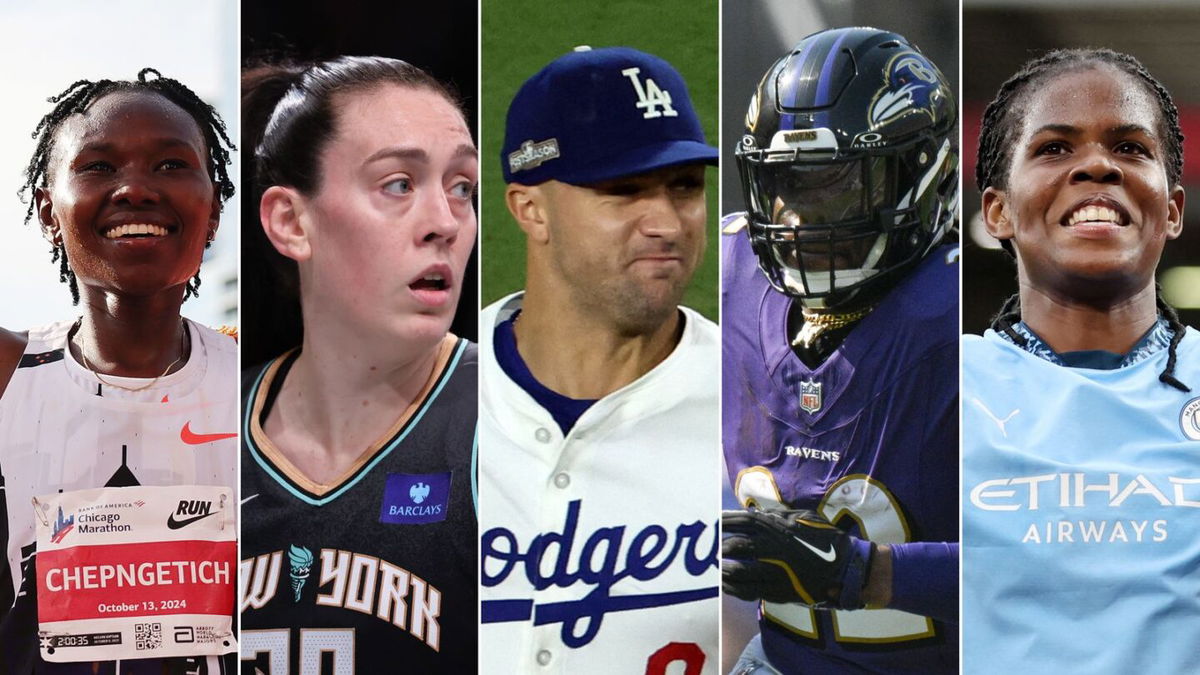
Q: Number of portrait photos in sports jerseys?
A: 5